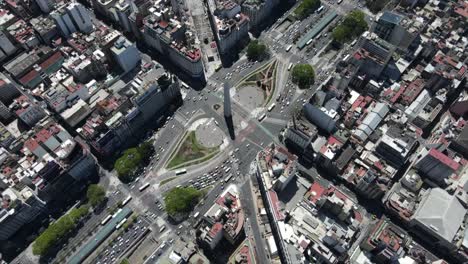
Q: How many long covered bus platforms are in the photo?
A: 2